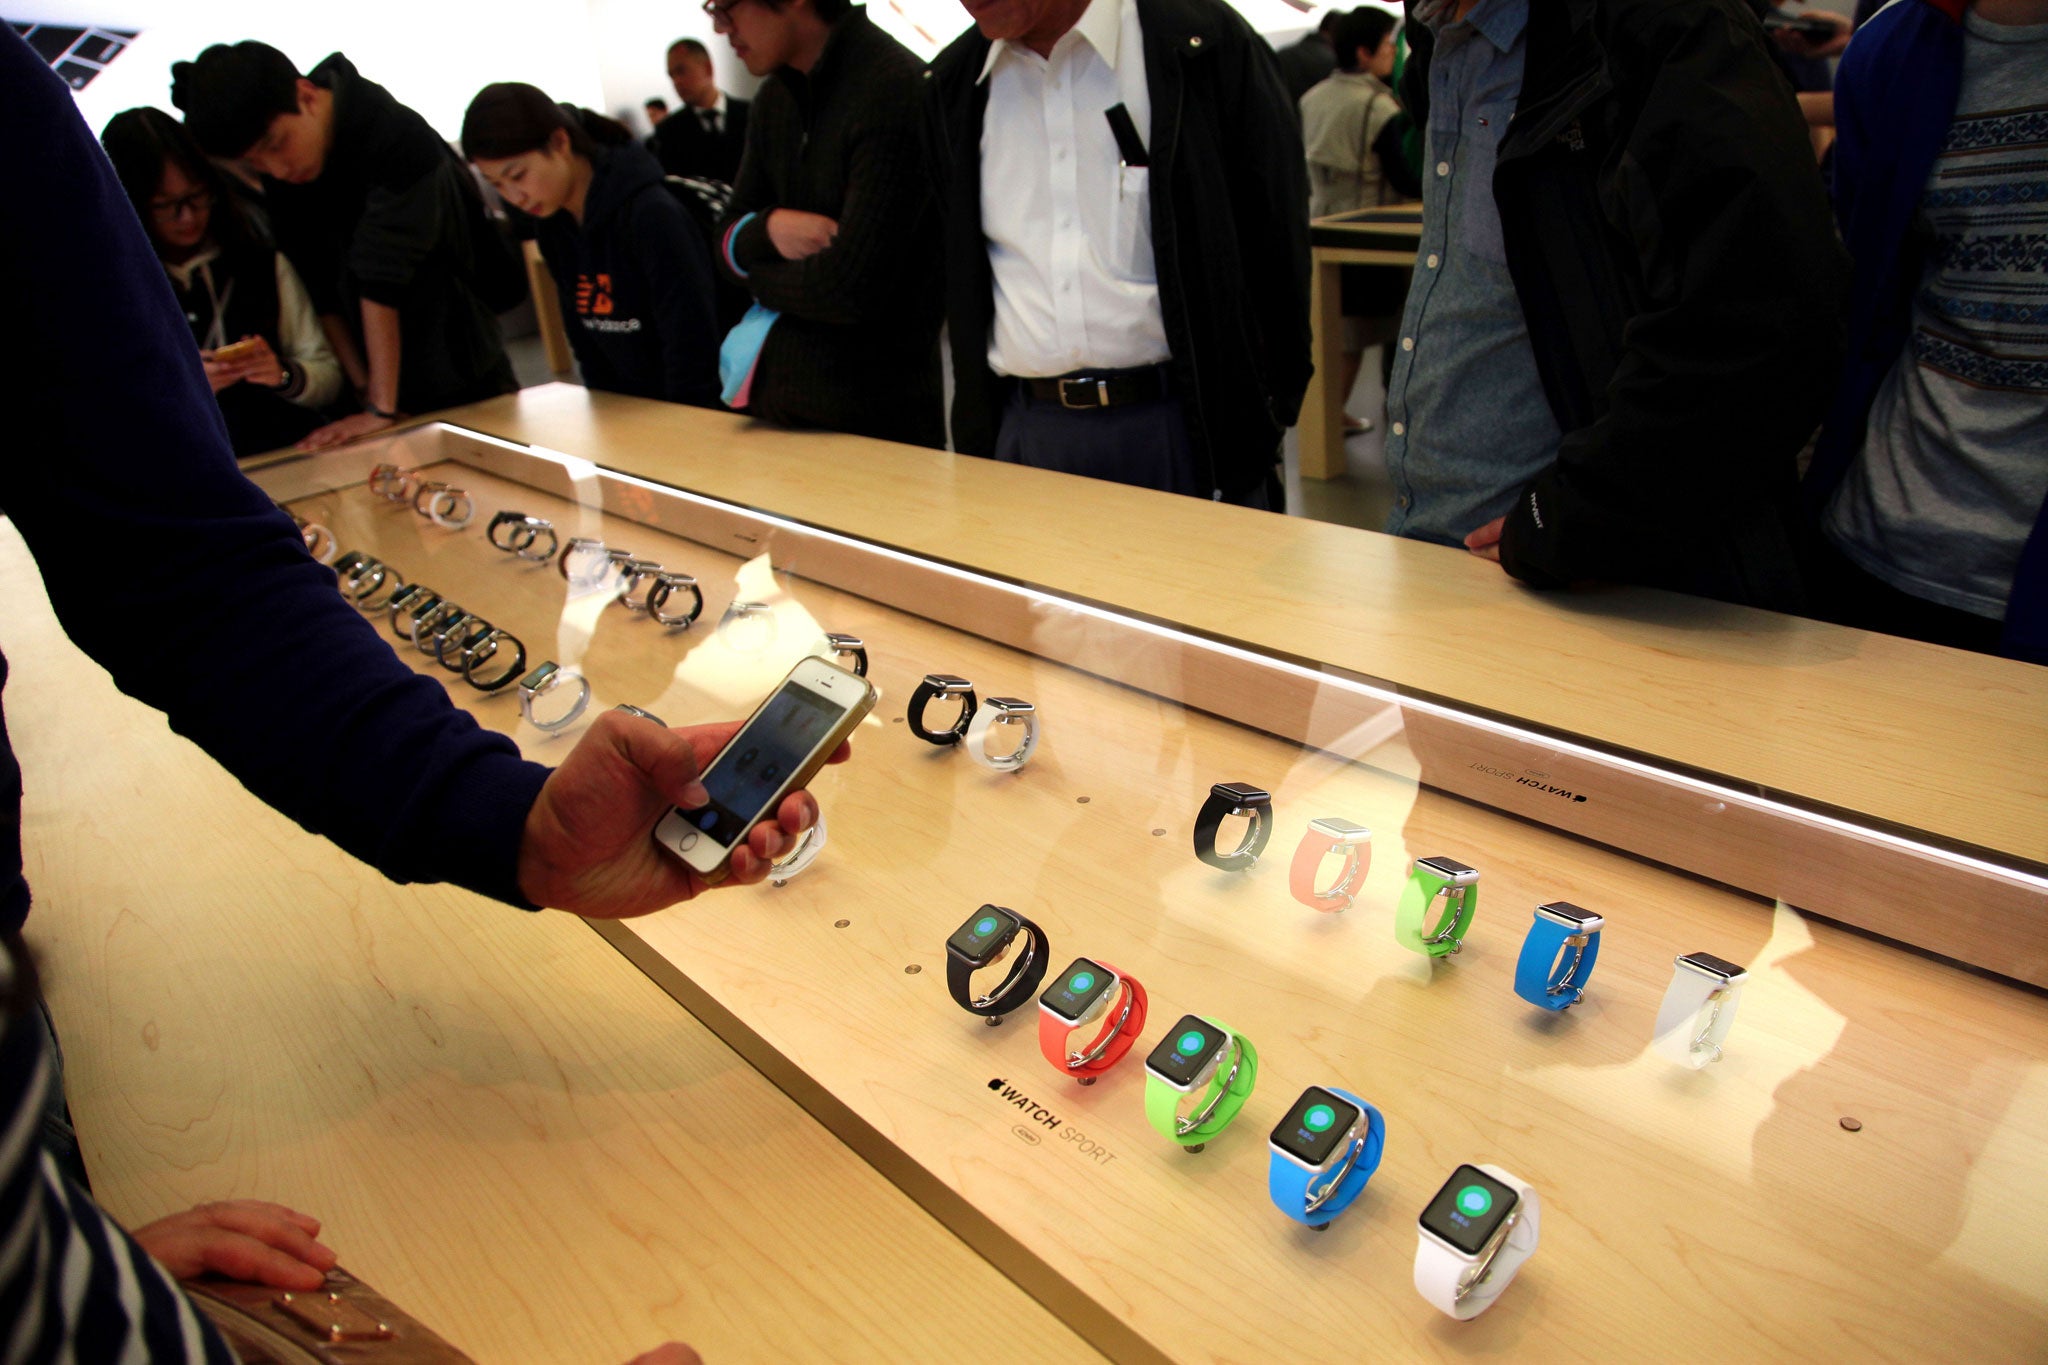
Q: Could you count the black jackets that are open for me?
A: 2